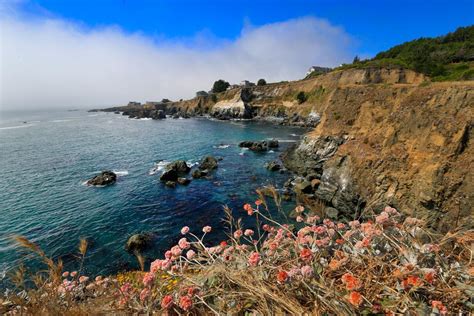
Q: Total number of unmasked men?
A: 0